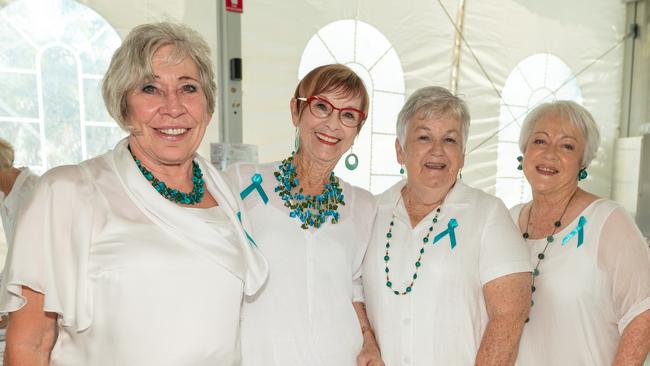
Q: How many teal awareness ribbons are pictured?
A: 4